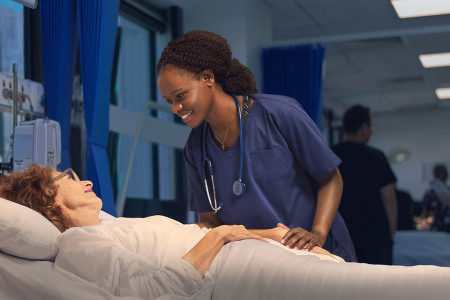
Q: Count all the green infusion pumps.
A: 0